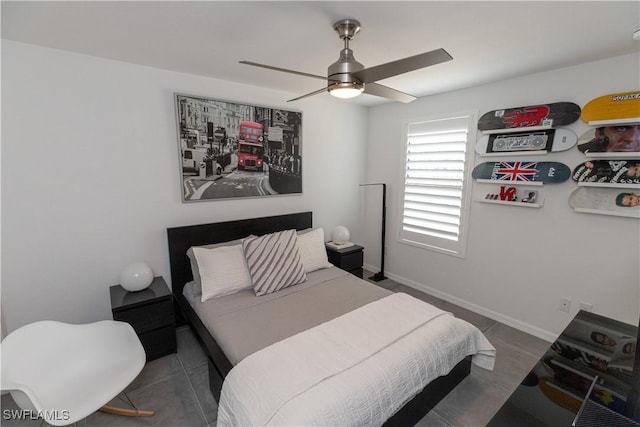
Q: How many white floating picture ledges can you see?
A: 8